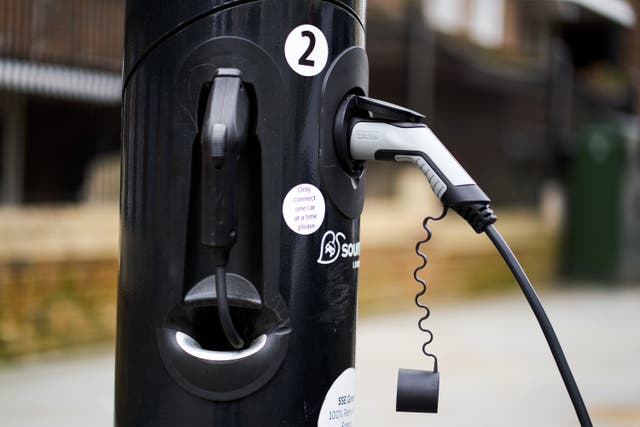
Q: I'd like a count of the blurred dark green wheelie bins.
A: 1